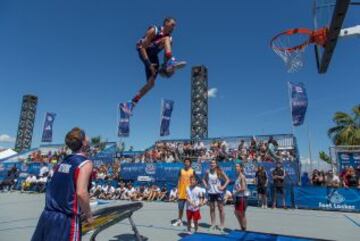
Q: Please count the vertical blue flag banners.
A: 4